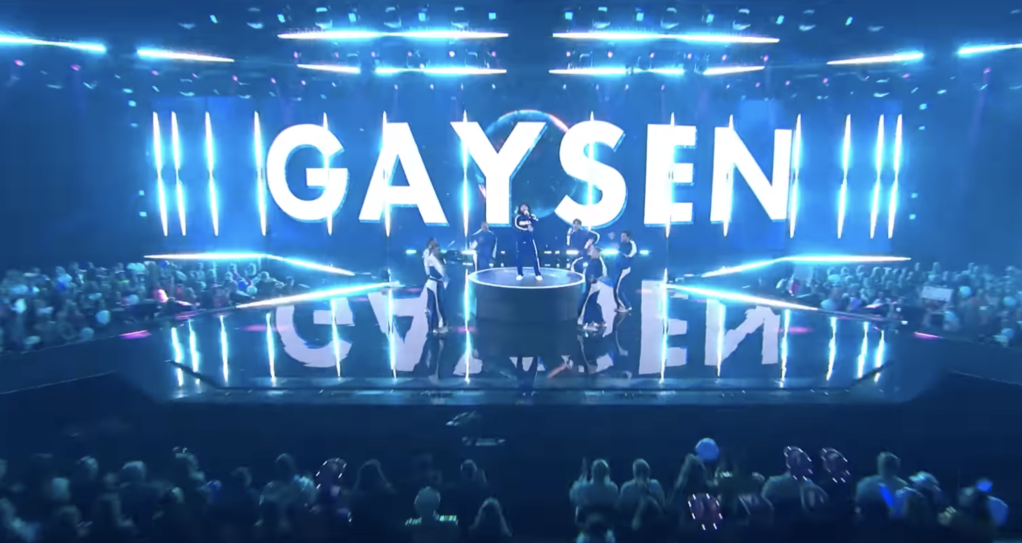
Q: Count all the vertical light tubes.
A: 14